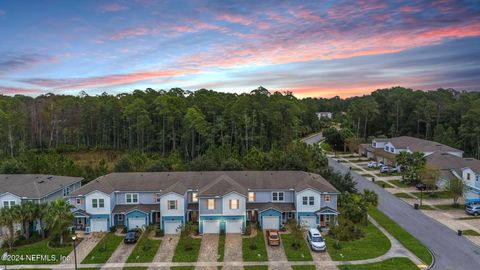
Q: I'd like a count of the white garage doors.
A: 7